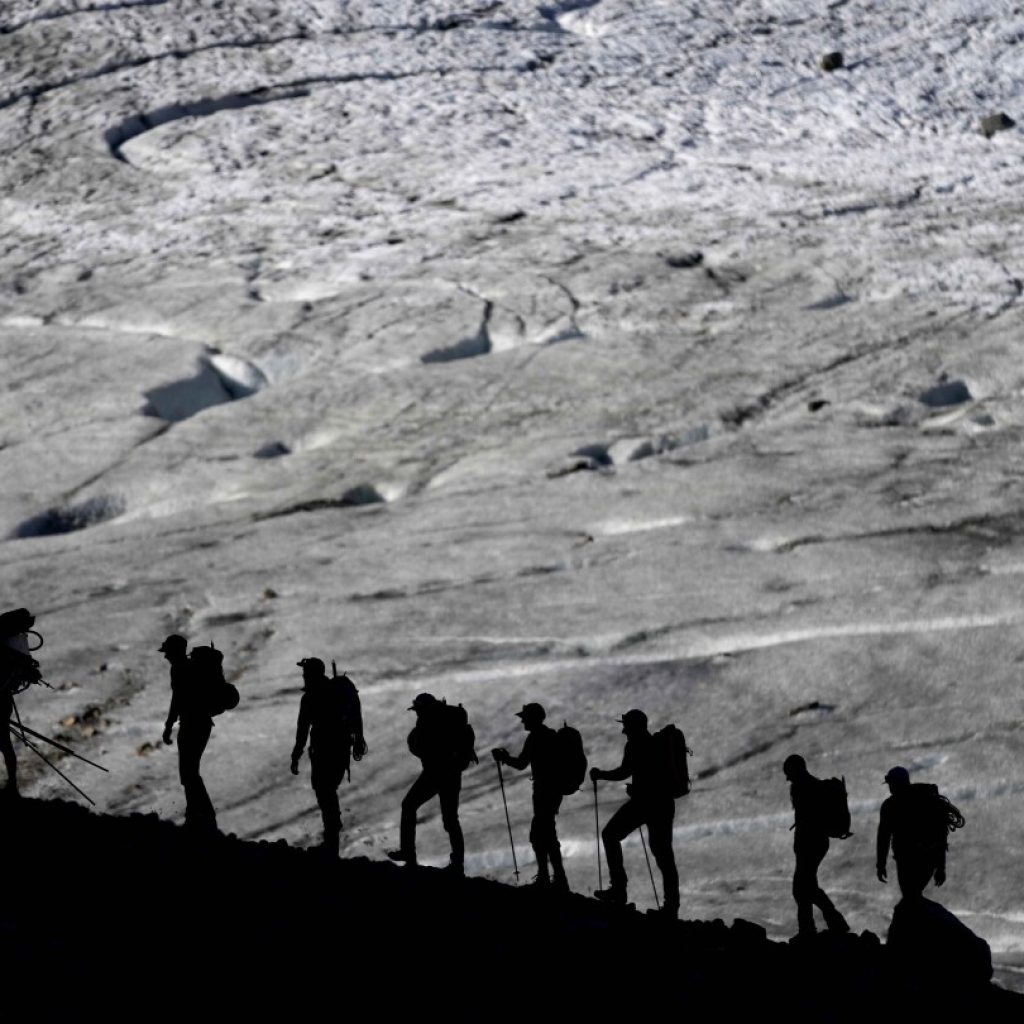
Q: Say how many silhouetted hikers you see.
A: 8